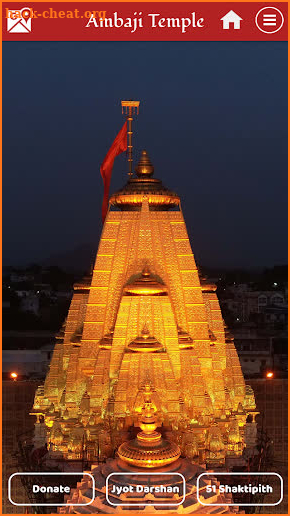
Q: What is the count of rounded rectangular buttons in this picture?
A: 3